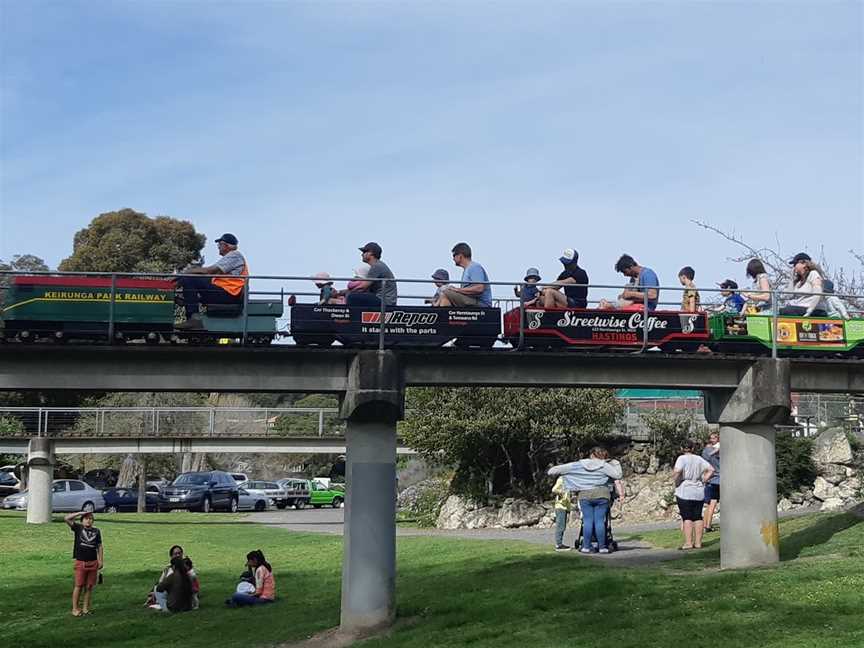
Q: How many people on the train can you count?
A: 13